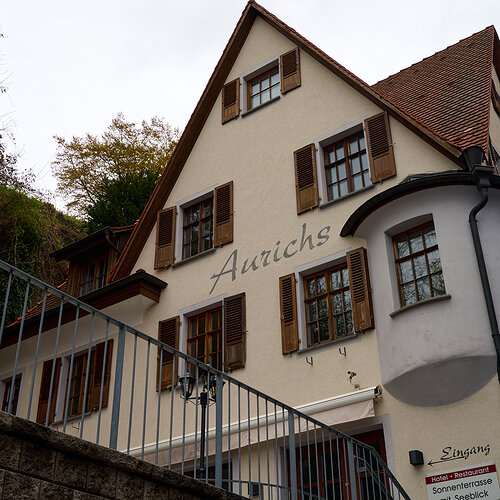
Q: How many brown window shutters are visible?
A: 12